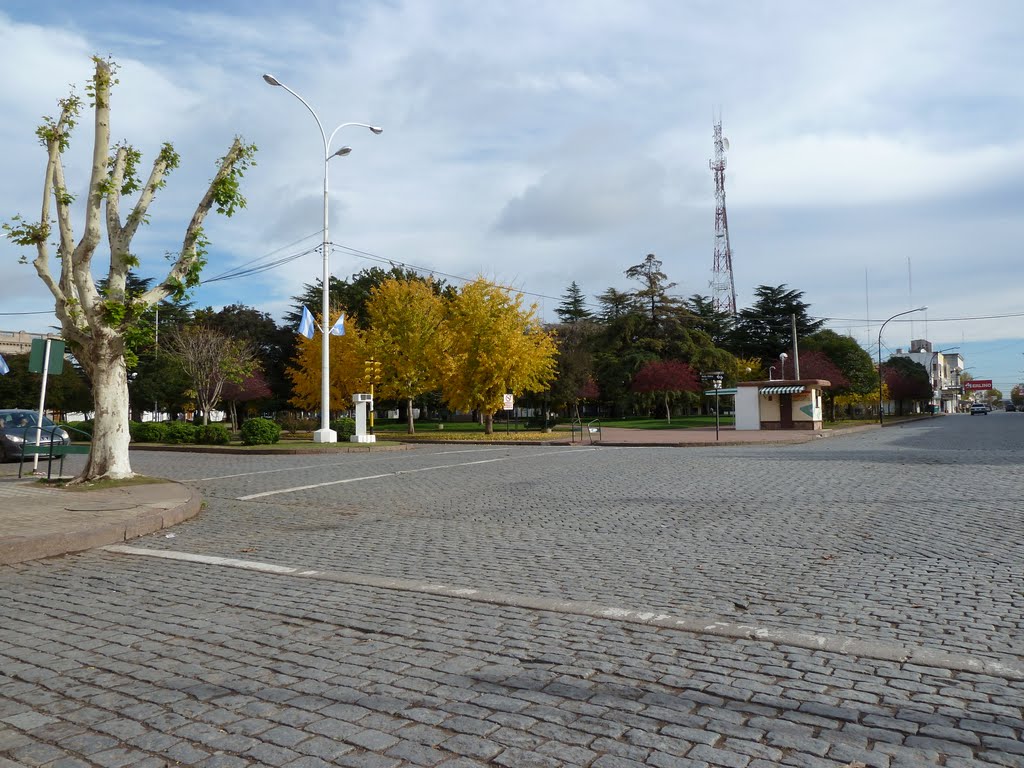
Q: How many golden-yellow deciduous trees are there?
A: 3